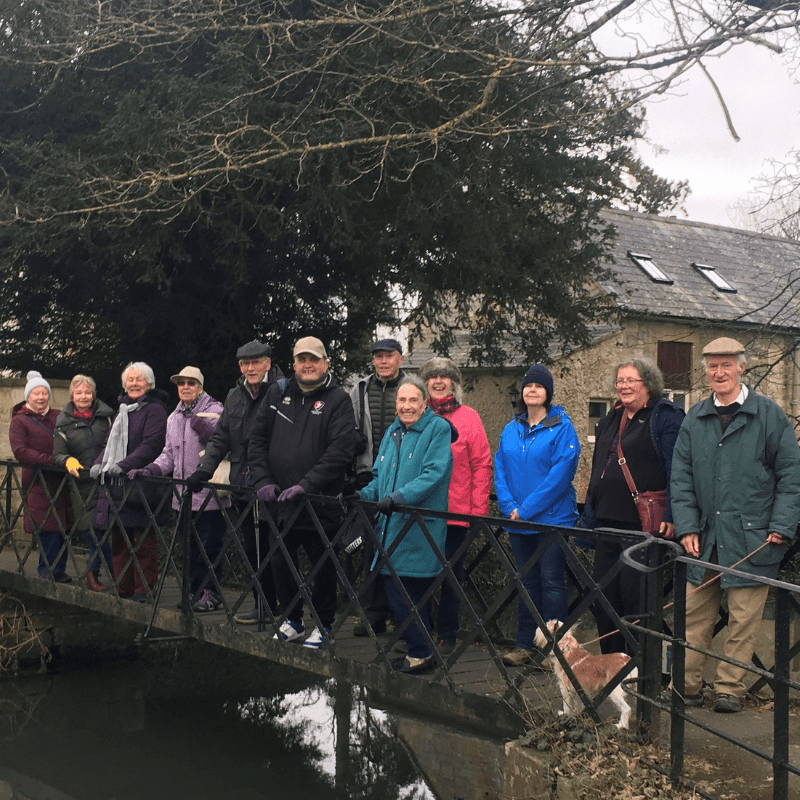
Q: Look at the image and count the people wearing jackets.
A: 12